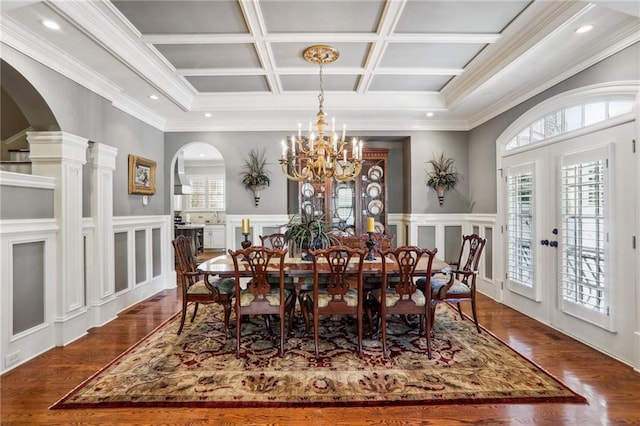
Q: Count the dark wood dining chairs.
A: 8